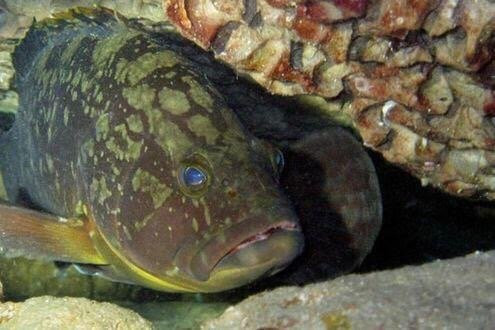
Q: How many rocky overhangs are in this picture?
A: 1